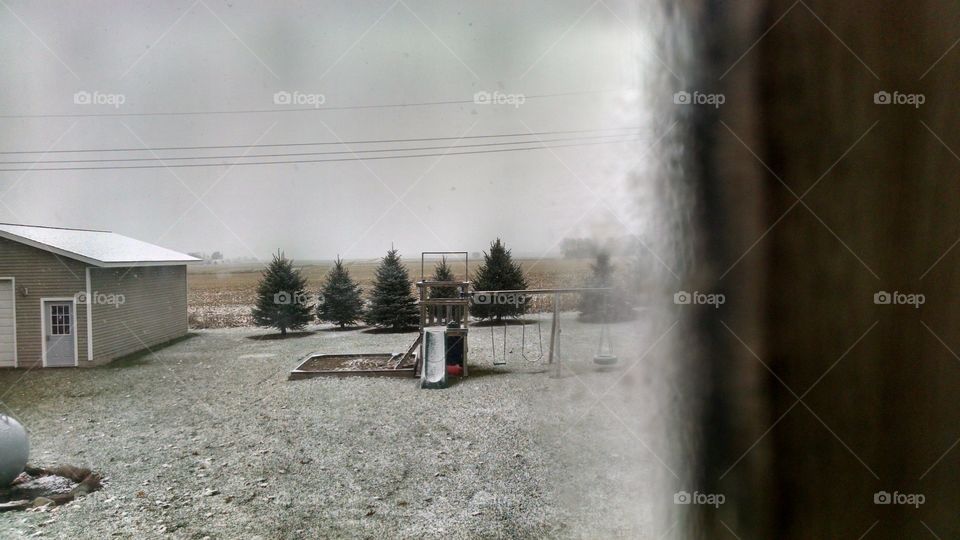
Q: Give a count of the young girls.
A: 0